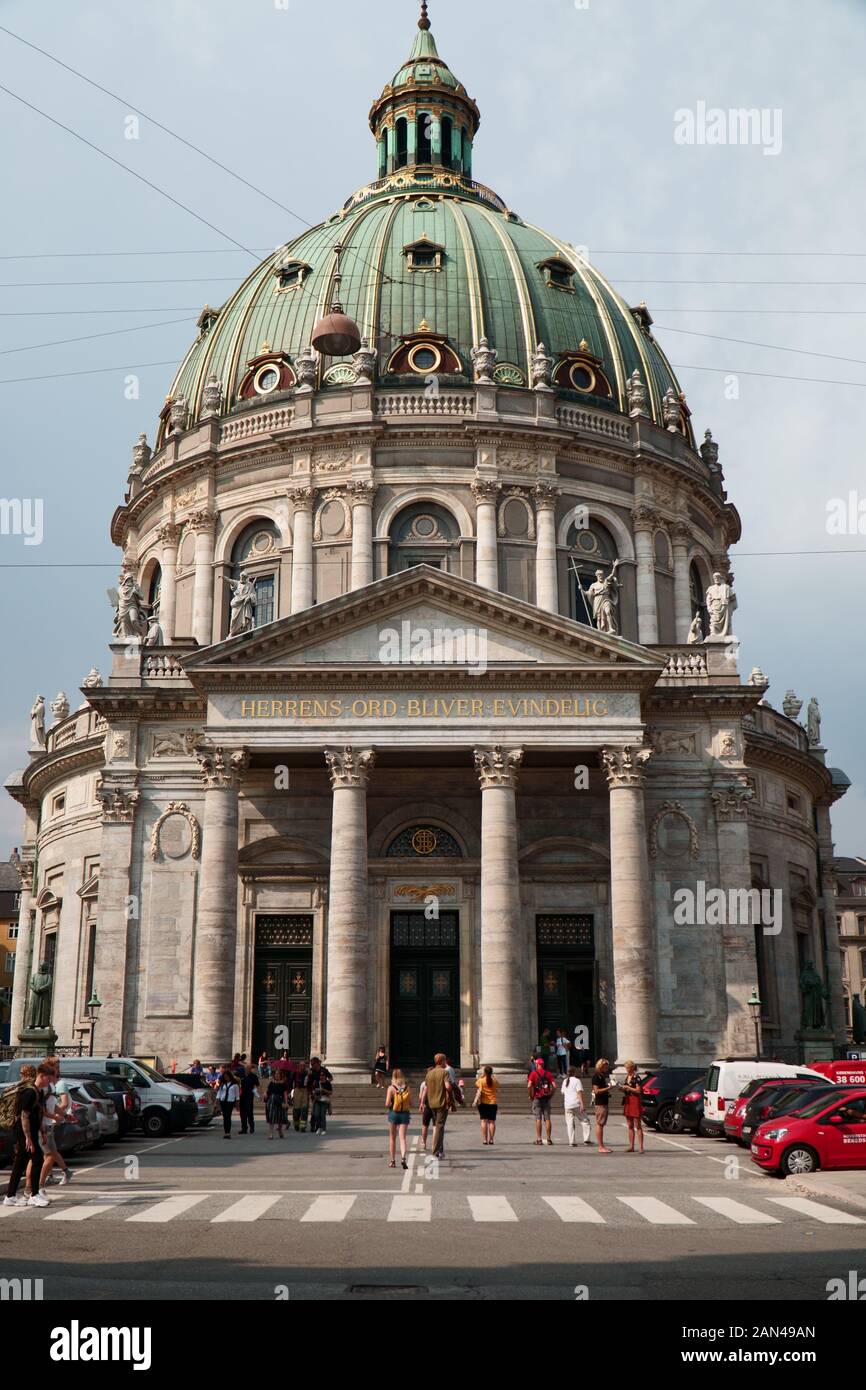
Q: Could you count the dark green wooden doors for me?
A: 3